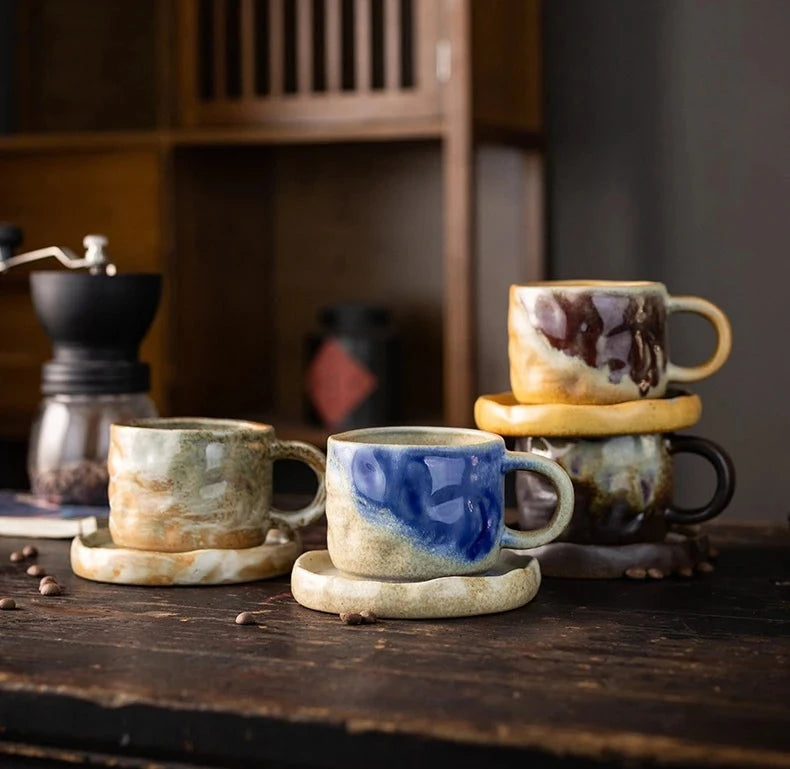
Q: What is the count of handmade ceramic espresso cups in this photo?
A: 4